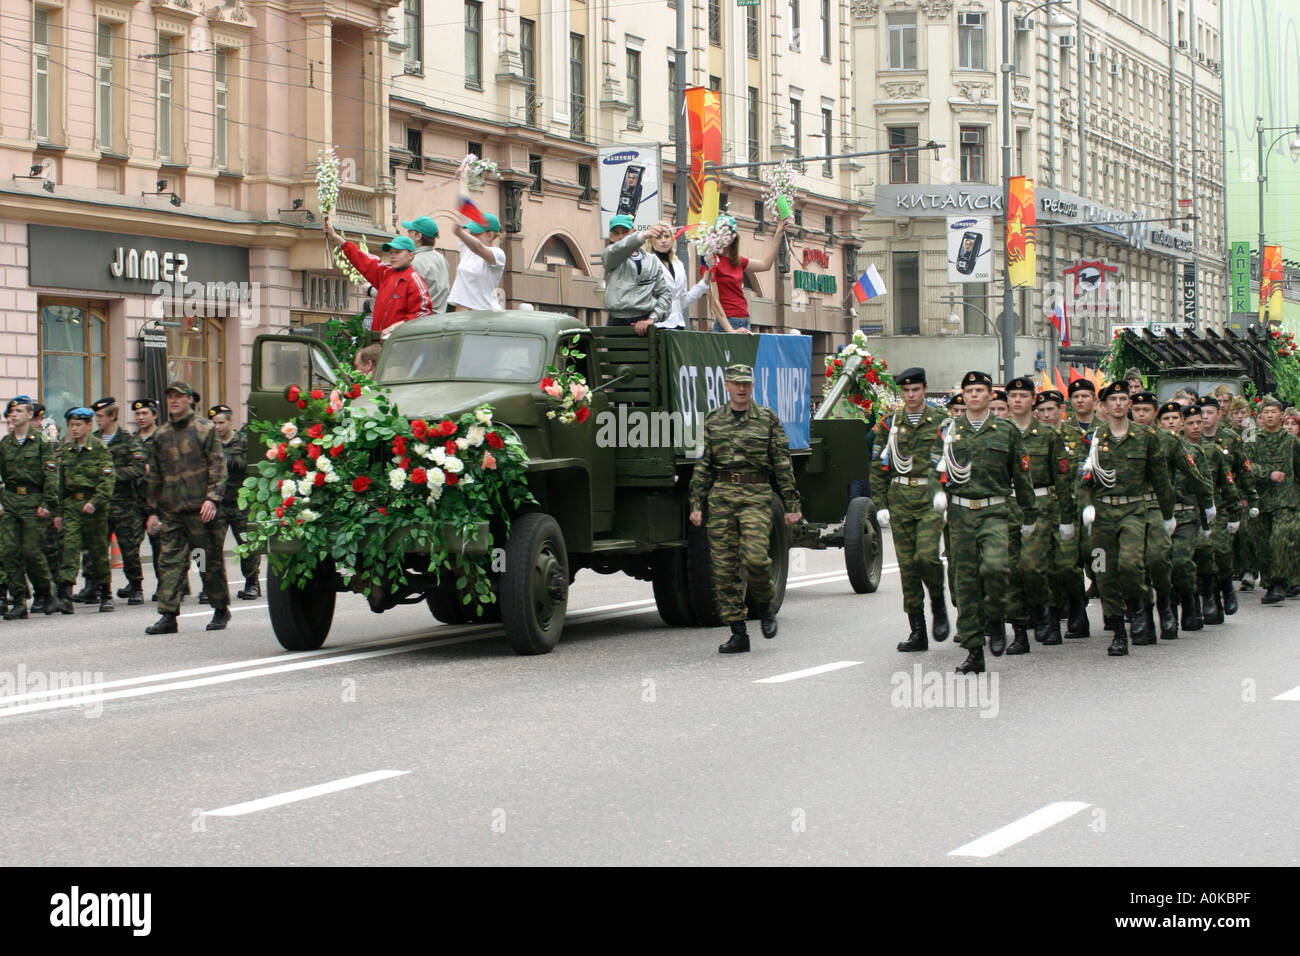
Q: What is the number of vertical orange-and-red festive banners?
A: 3